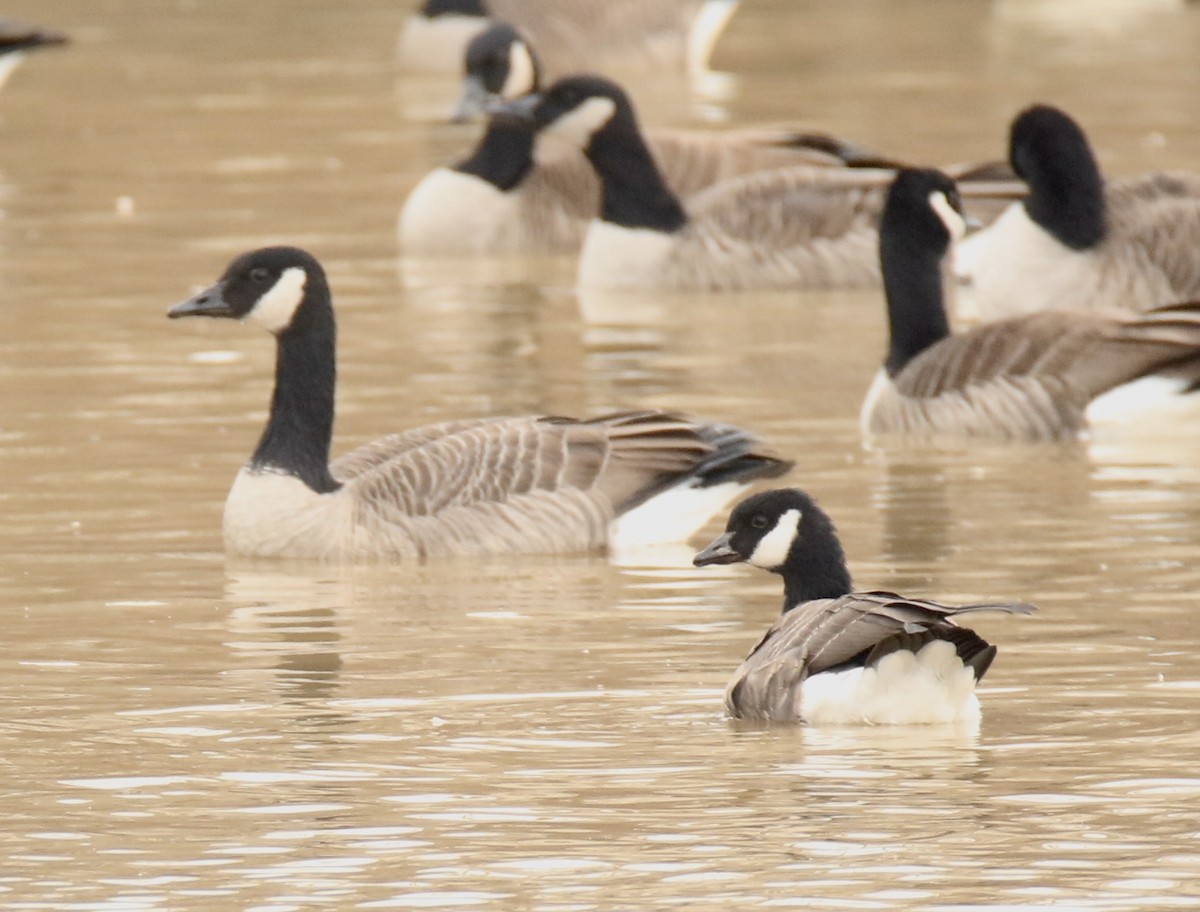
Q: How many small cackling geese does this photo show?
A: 1